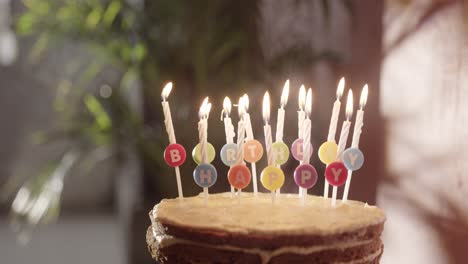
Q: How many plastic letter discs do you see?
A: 13